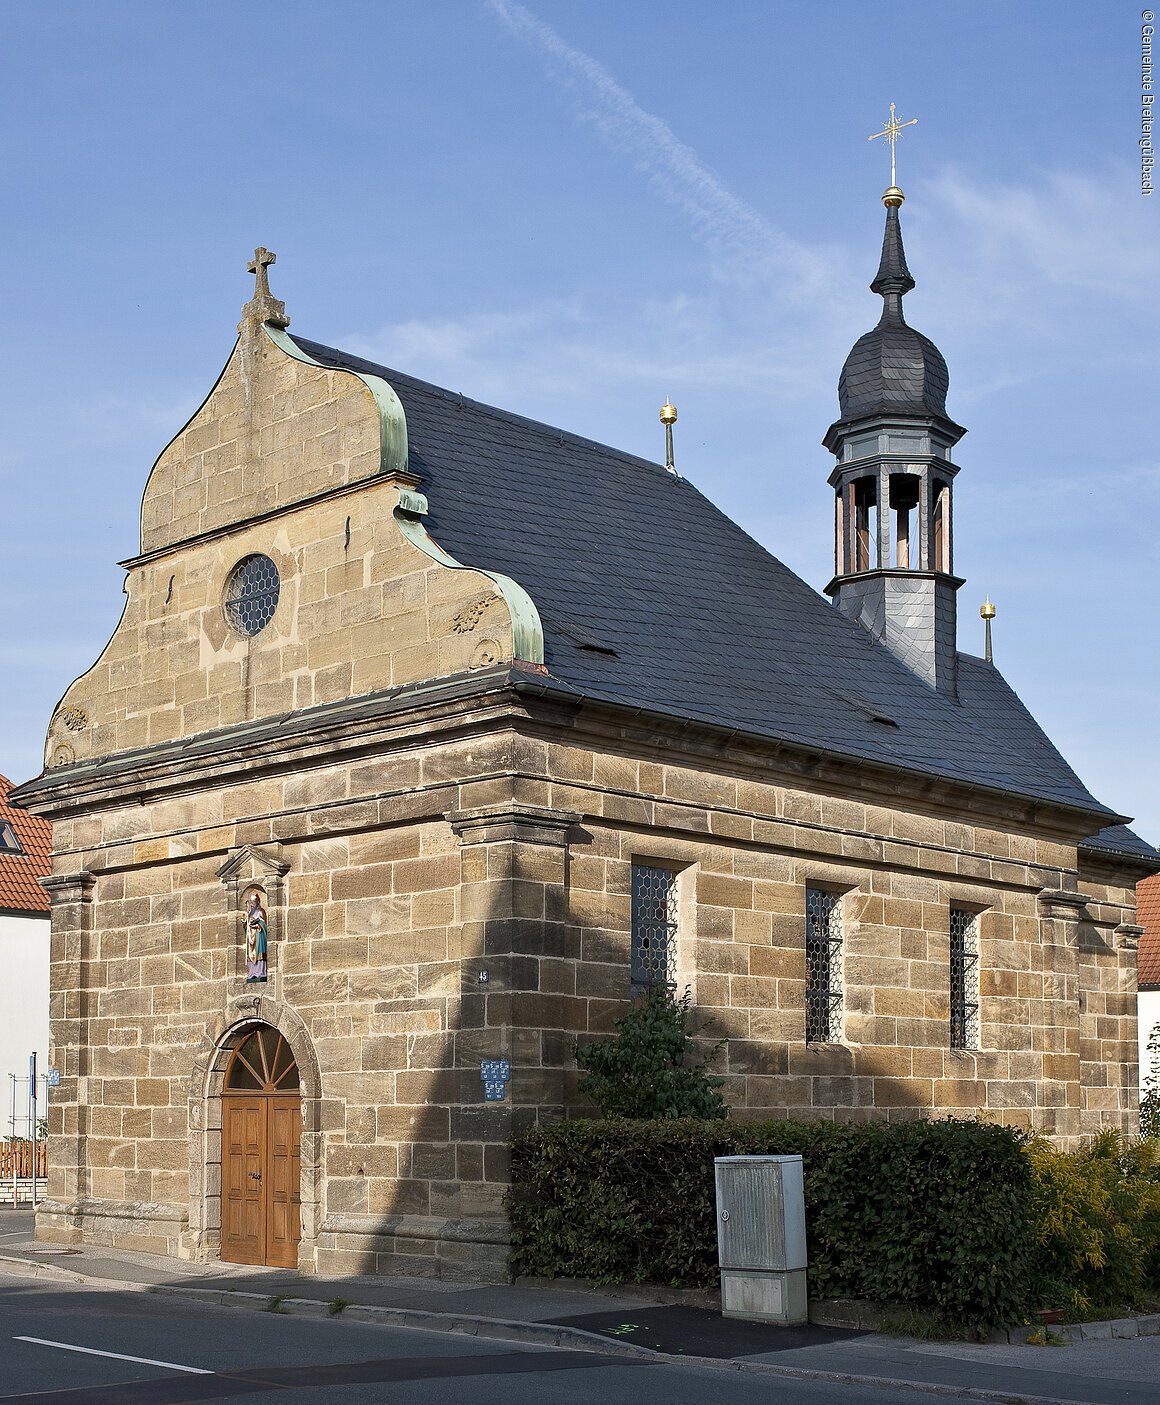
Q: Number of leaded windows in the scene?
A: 4